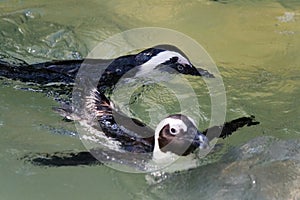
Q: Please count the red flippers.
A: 0